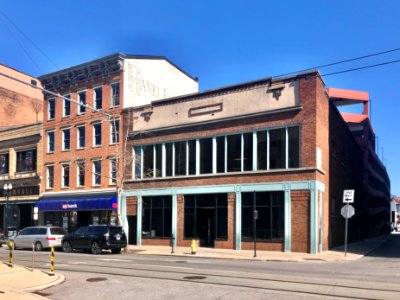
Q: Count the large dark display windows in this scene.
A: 3